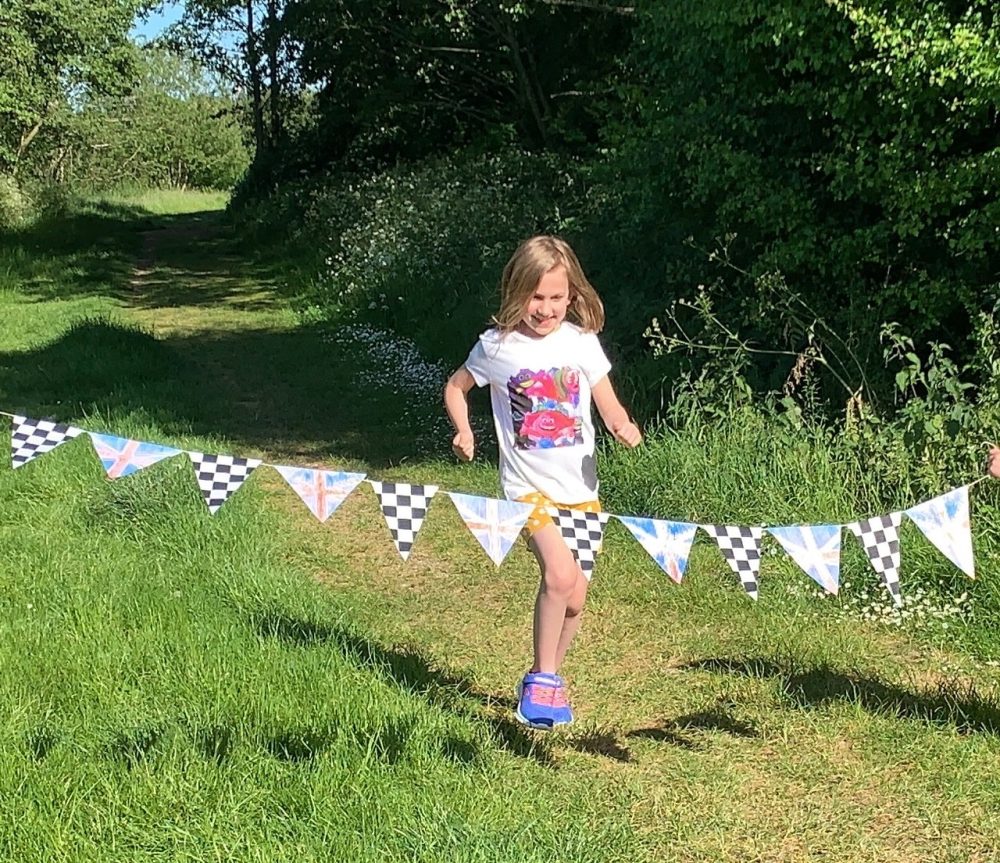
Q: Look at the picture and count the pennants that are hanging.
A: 12